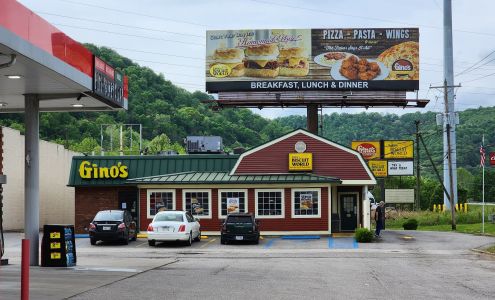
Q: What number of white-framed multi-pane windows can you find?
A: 5